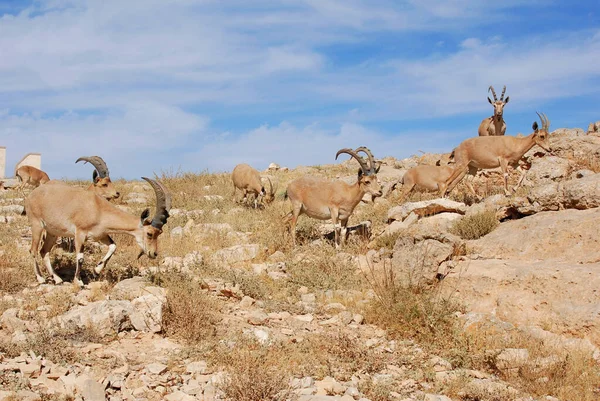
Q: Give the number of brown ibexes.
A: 8